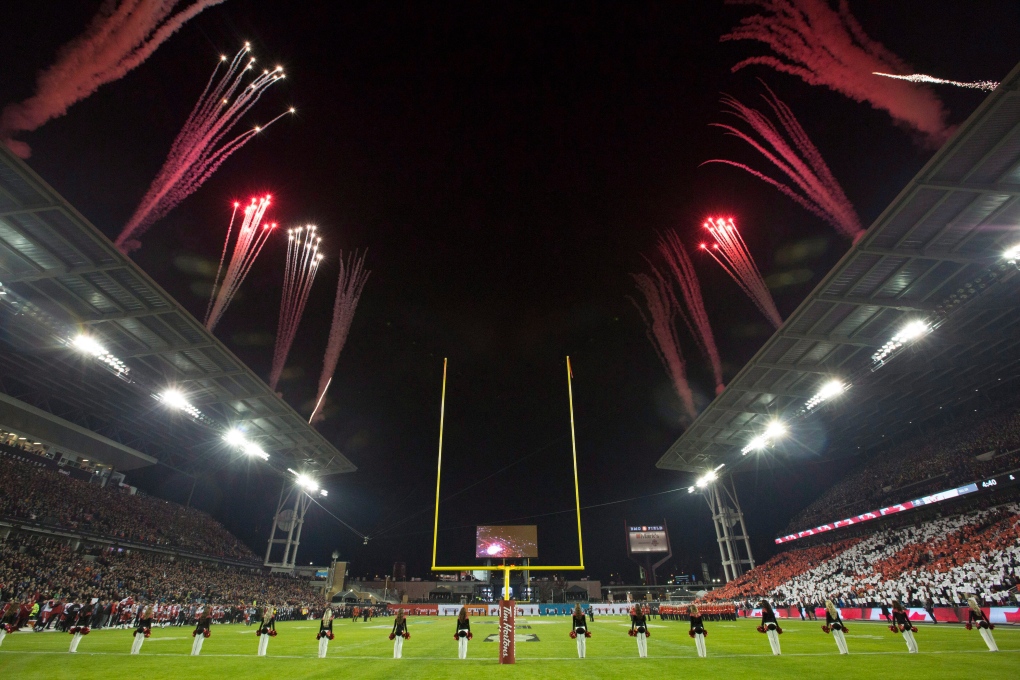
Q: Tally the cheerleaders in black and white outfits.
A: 15